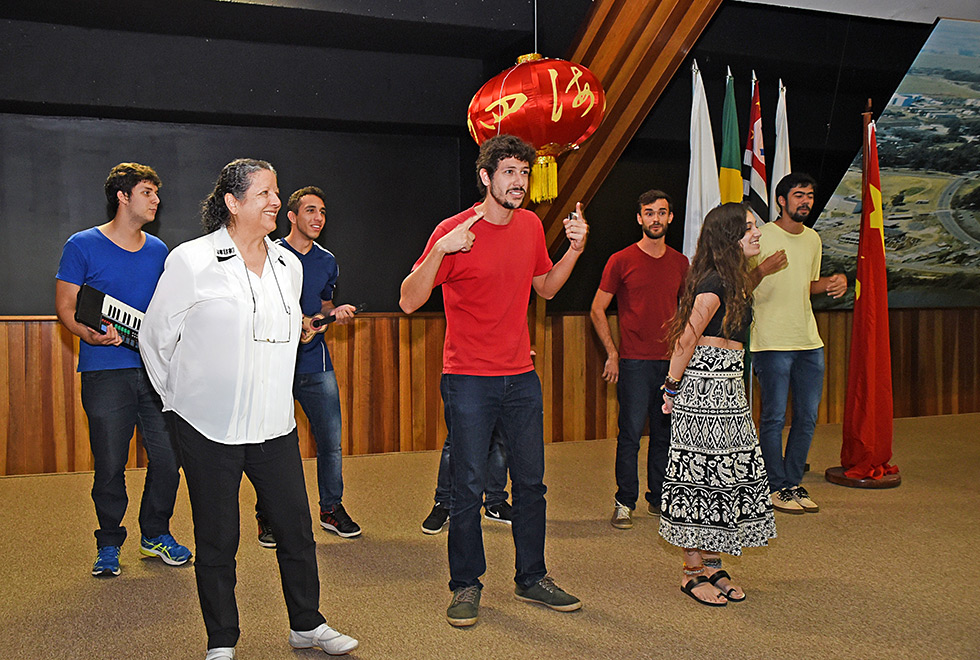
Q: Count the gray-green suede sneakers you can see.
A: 2